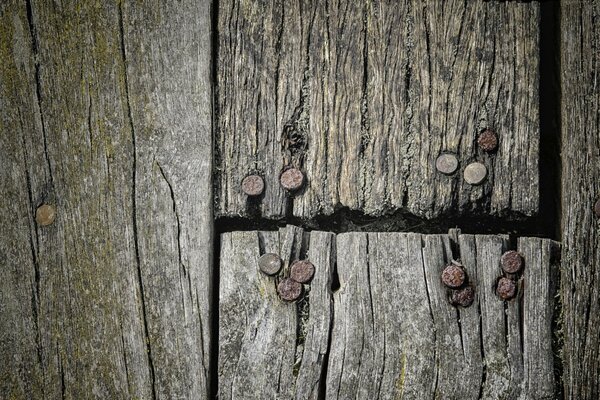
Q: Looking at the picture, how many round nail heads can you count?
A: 13